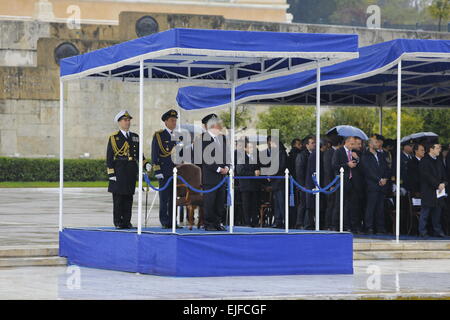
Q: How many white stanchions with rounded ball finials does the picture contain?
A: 4